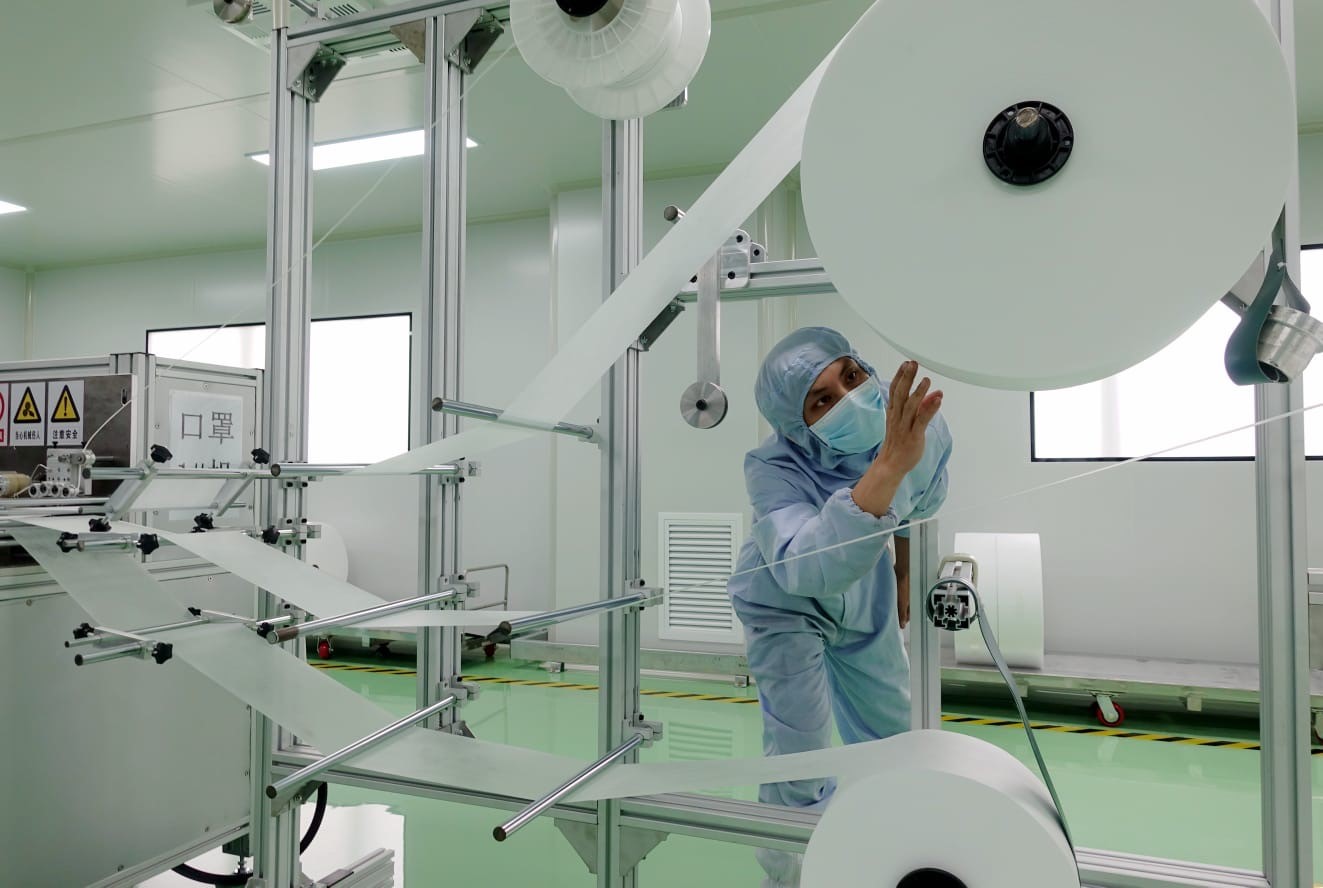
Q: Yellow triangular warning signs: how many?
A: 2